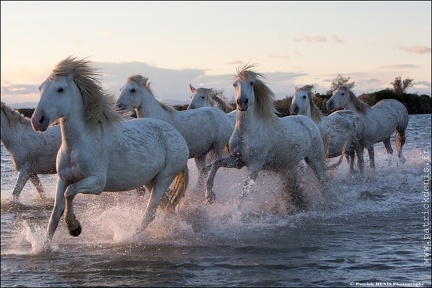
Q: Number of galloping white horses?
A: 7